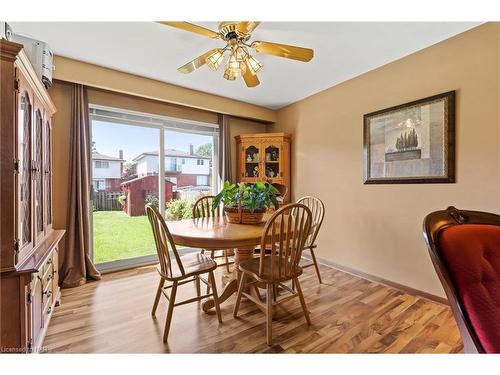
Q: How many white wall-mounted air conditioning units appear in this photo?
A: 1